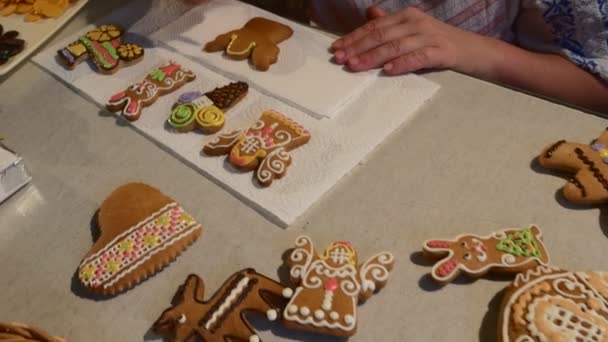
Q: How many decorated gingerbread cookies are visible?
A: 11